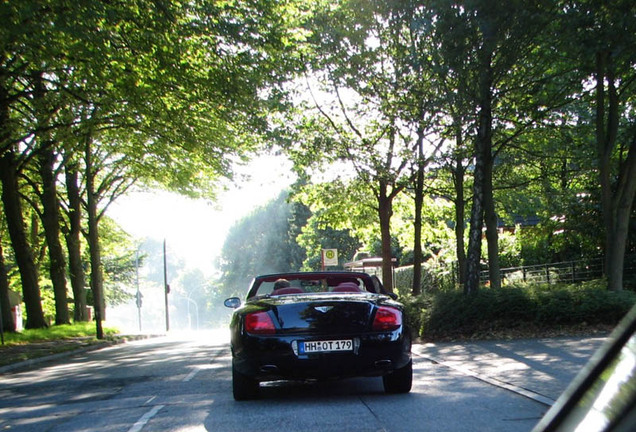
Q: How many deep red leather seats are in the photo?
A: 2